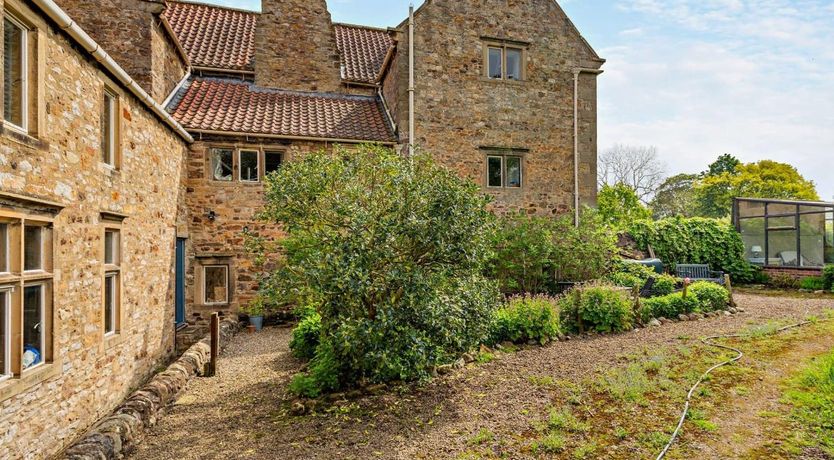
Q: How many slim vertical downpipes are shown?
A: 2